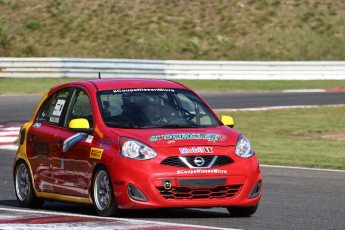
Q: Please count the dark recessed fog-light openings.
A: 2